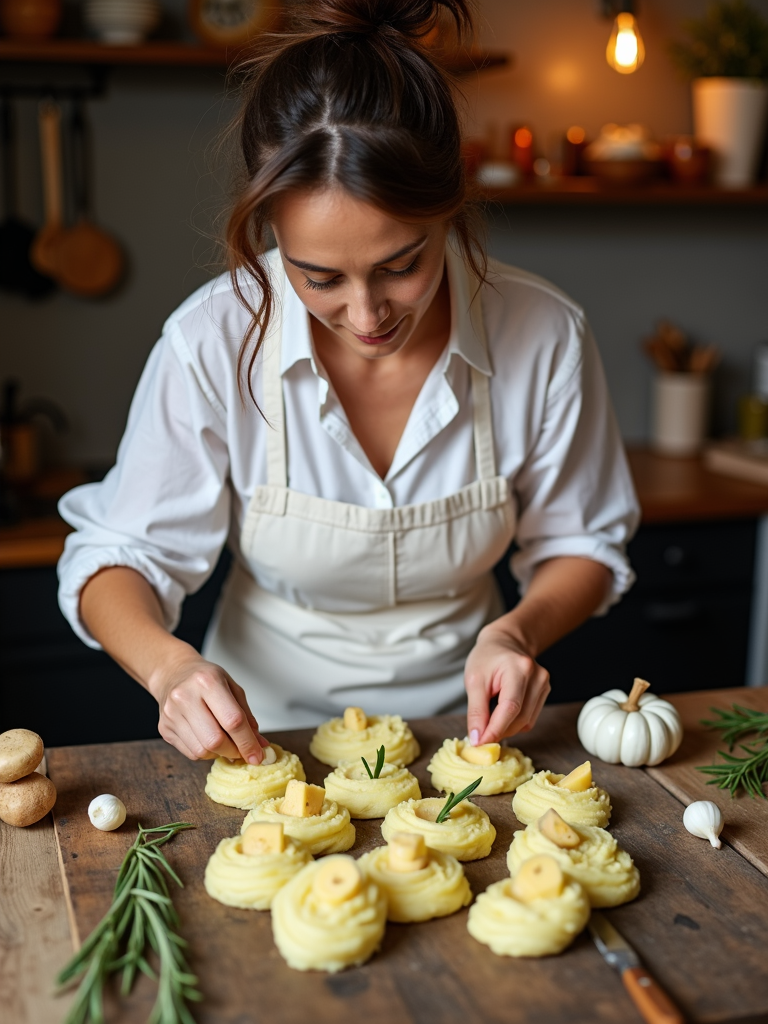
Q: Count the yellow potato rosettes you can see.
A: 12